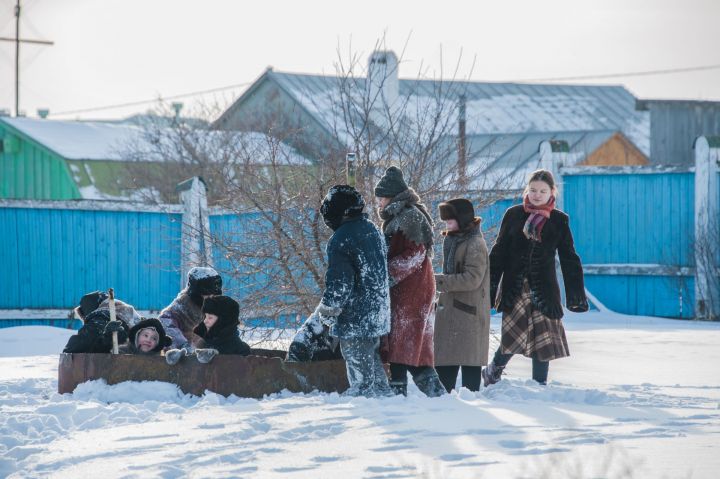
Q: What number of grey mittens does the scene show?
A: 2